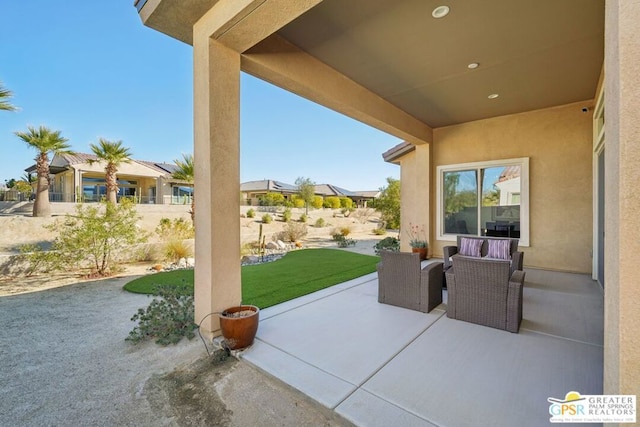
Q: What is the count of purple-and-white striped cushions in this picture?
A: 2